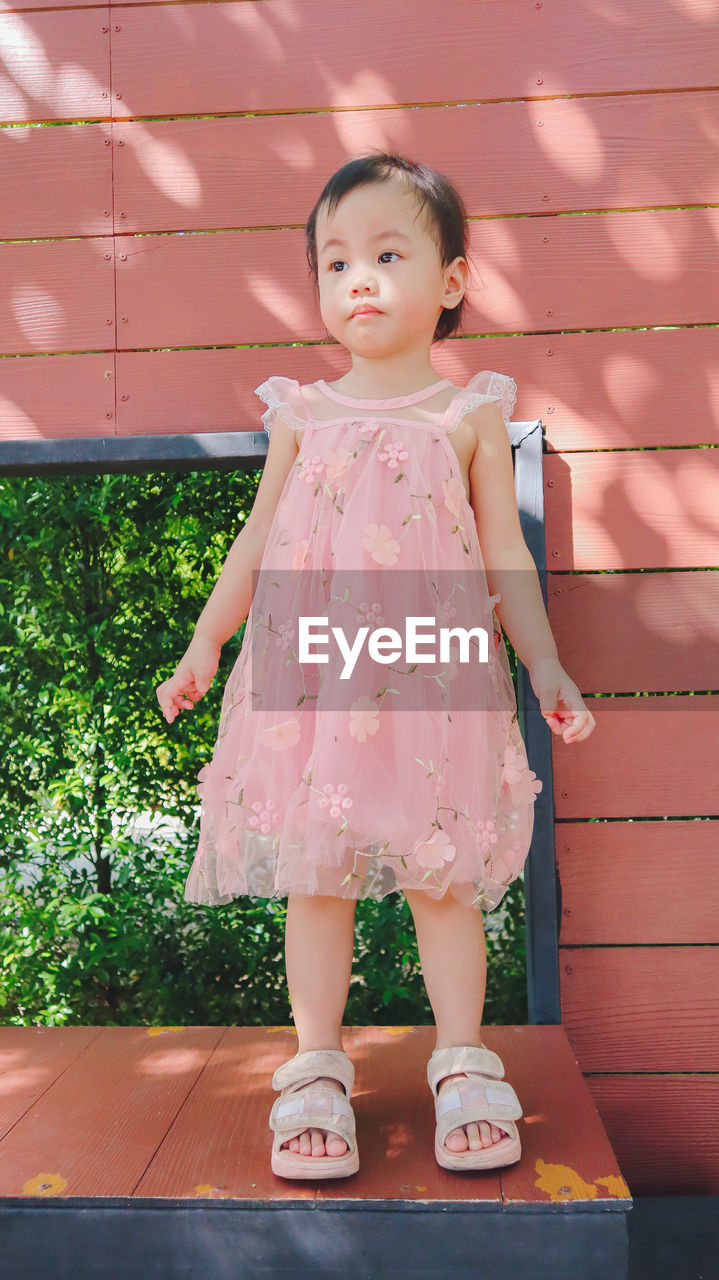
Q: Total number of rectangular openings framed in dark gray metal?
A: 1